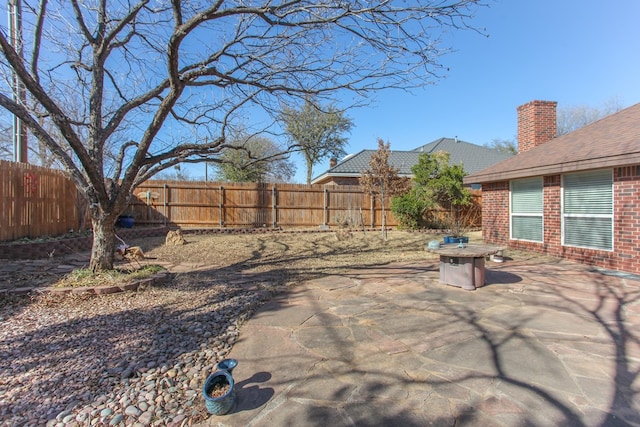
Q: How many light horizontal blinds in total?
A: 2